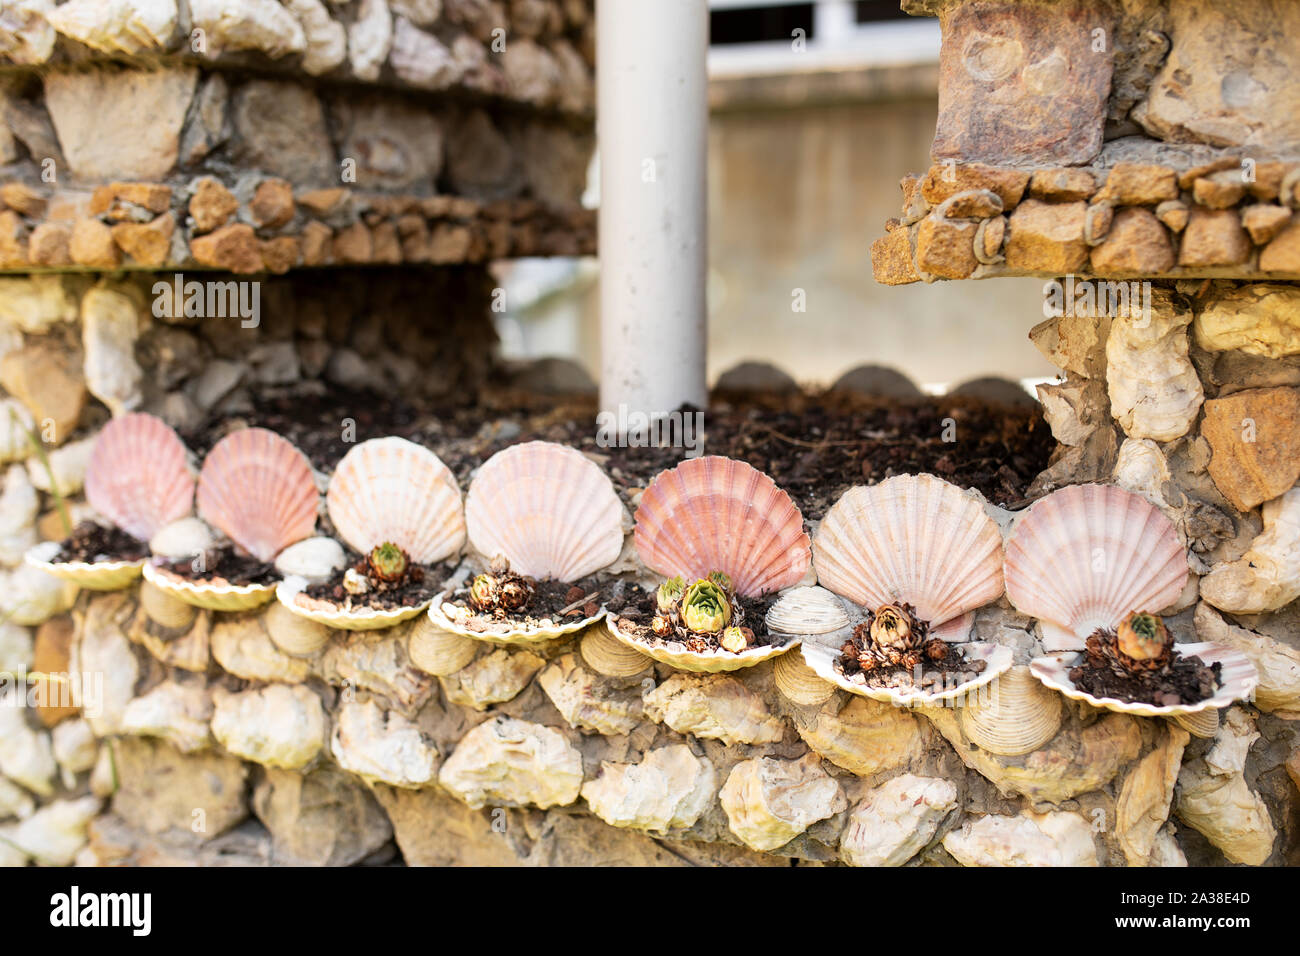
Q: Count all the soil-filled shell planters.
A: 7